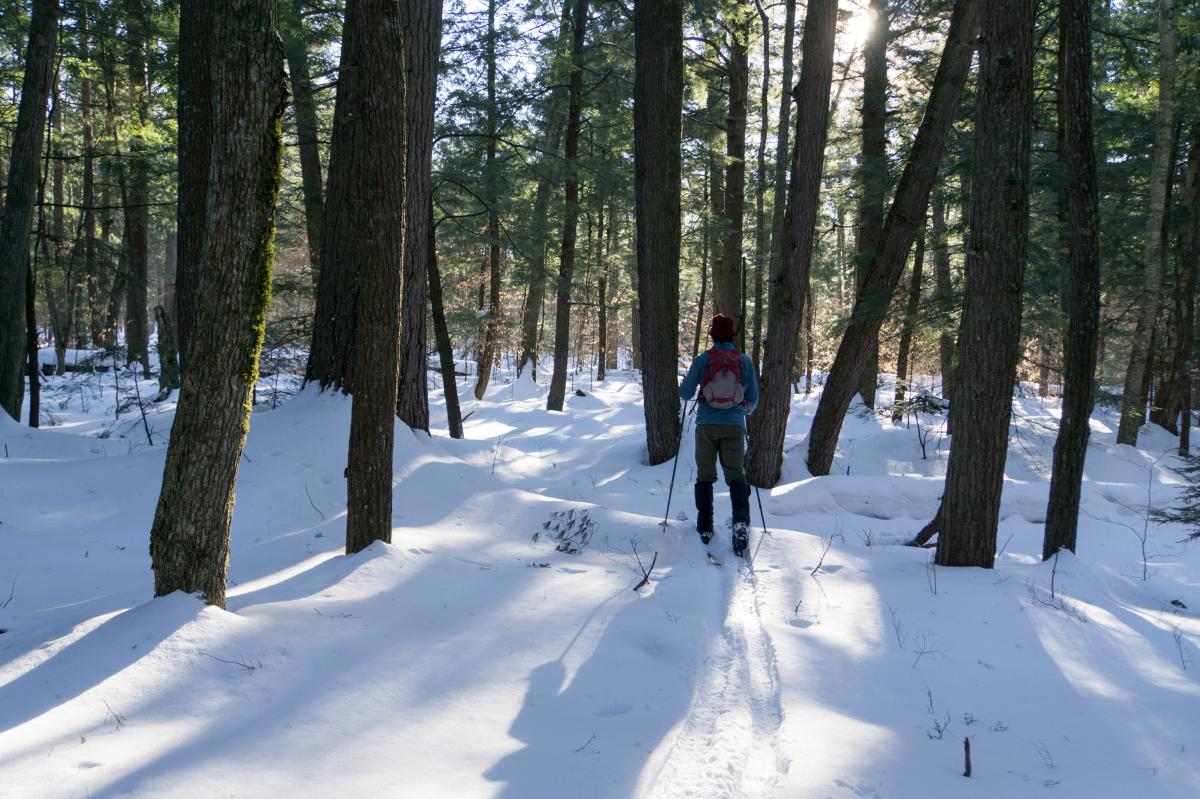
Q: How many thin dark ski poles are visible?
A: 2